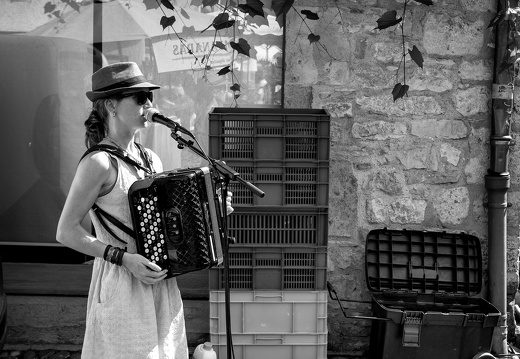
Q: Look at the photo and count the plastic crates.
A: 6